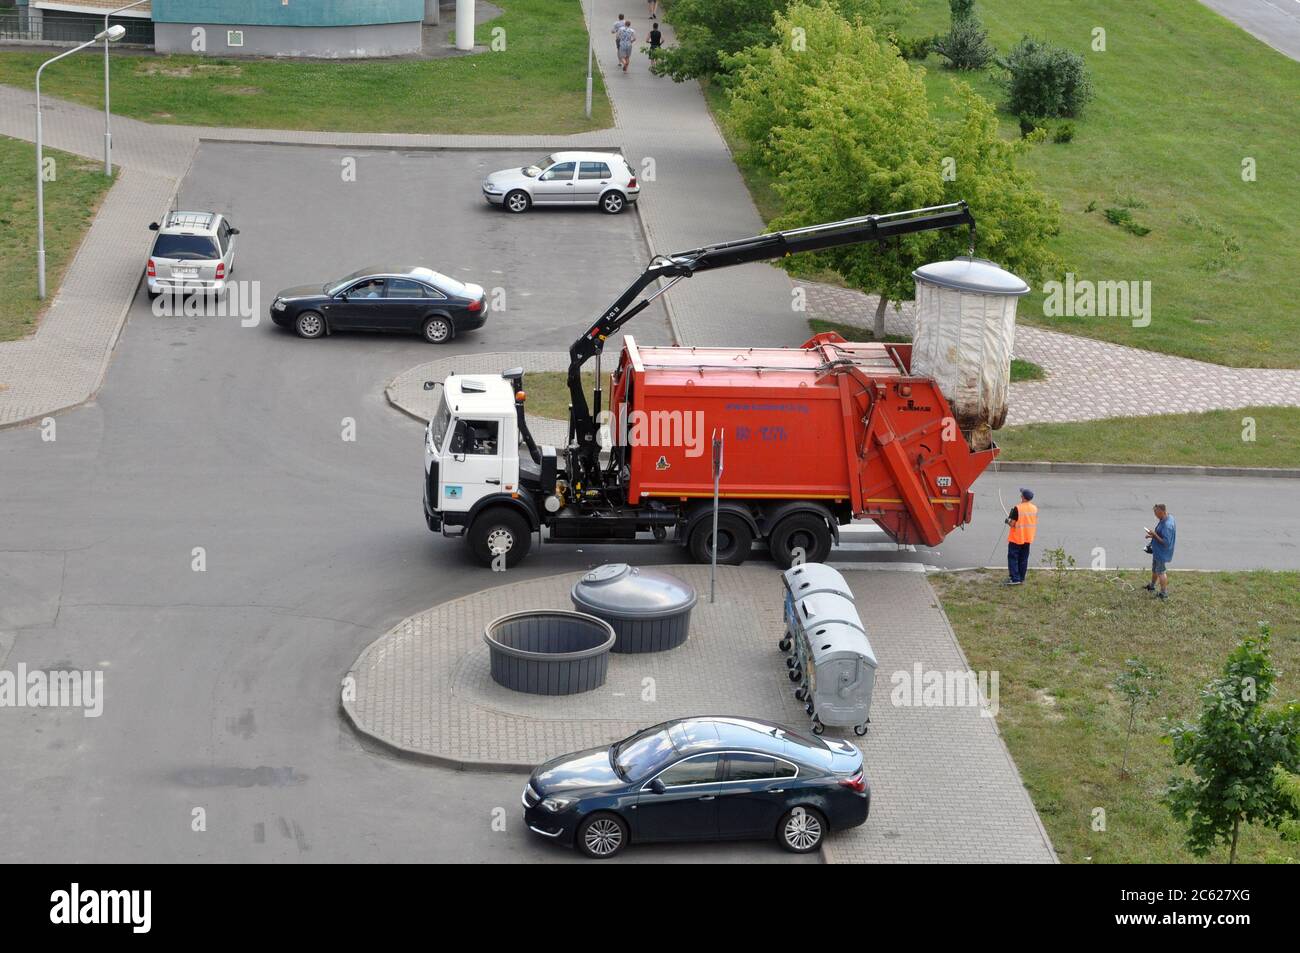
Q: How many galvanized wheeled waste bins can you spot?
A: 3